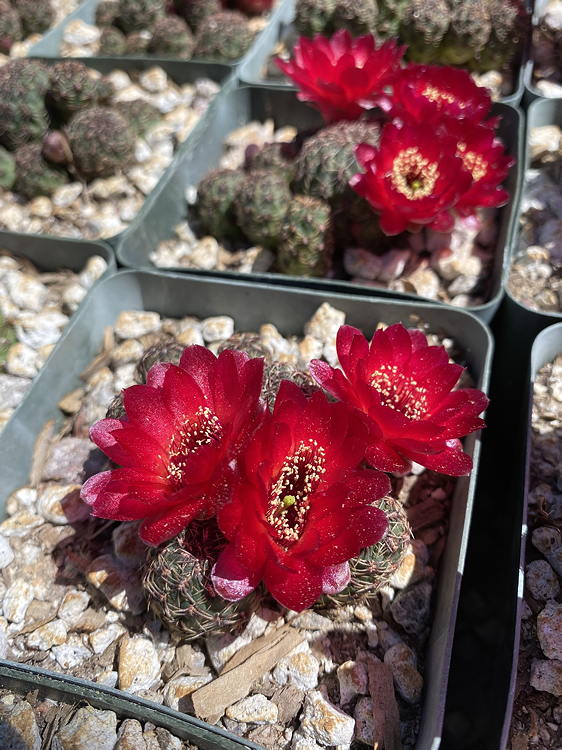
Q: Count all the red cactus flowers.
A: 7